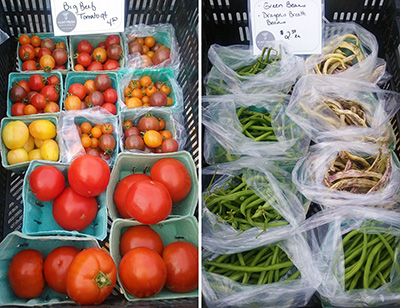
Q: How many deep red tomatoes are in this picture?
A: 12